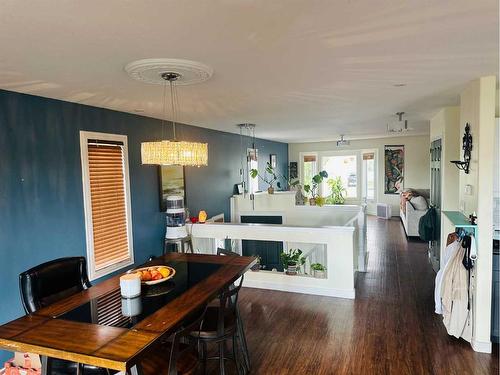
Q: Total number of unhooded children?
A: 0